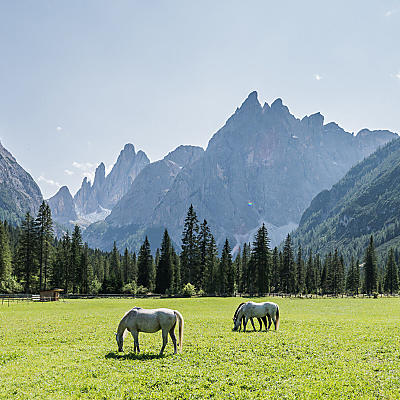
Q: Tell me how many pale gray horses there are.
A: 2